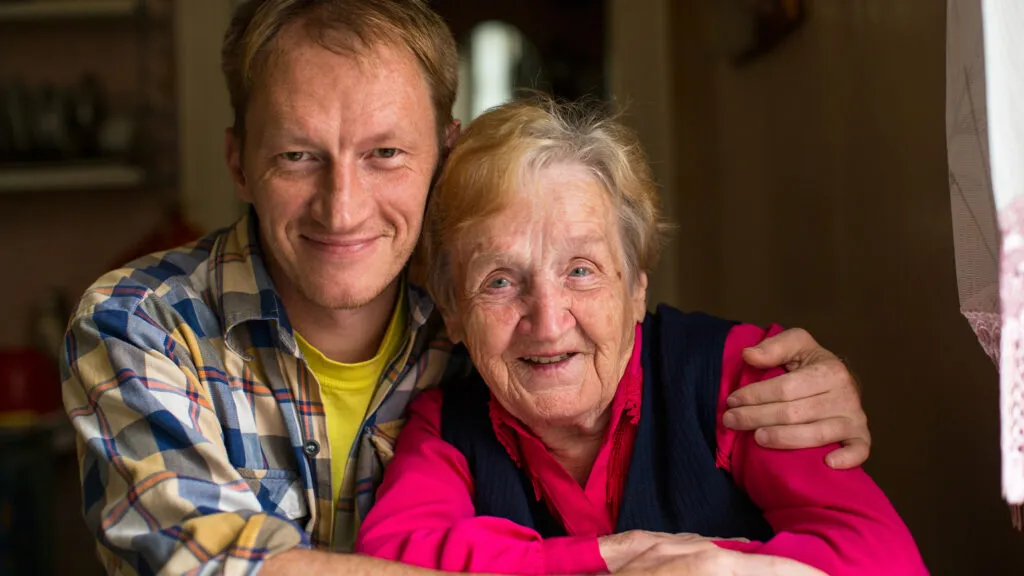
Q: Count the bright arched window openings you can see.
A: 1